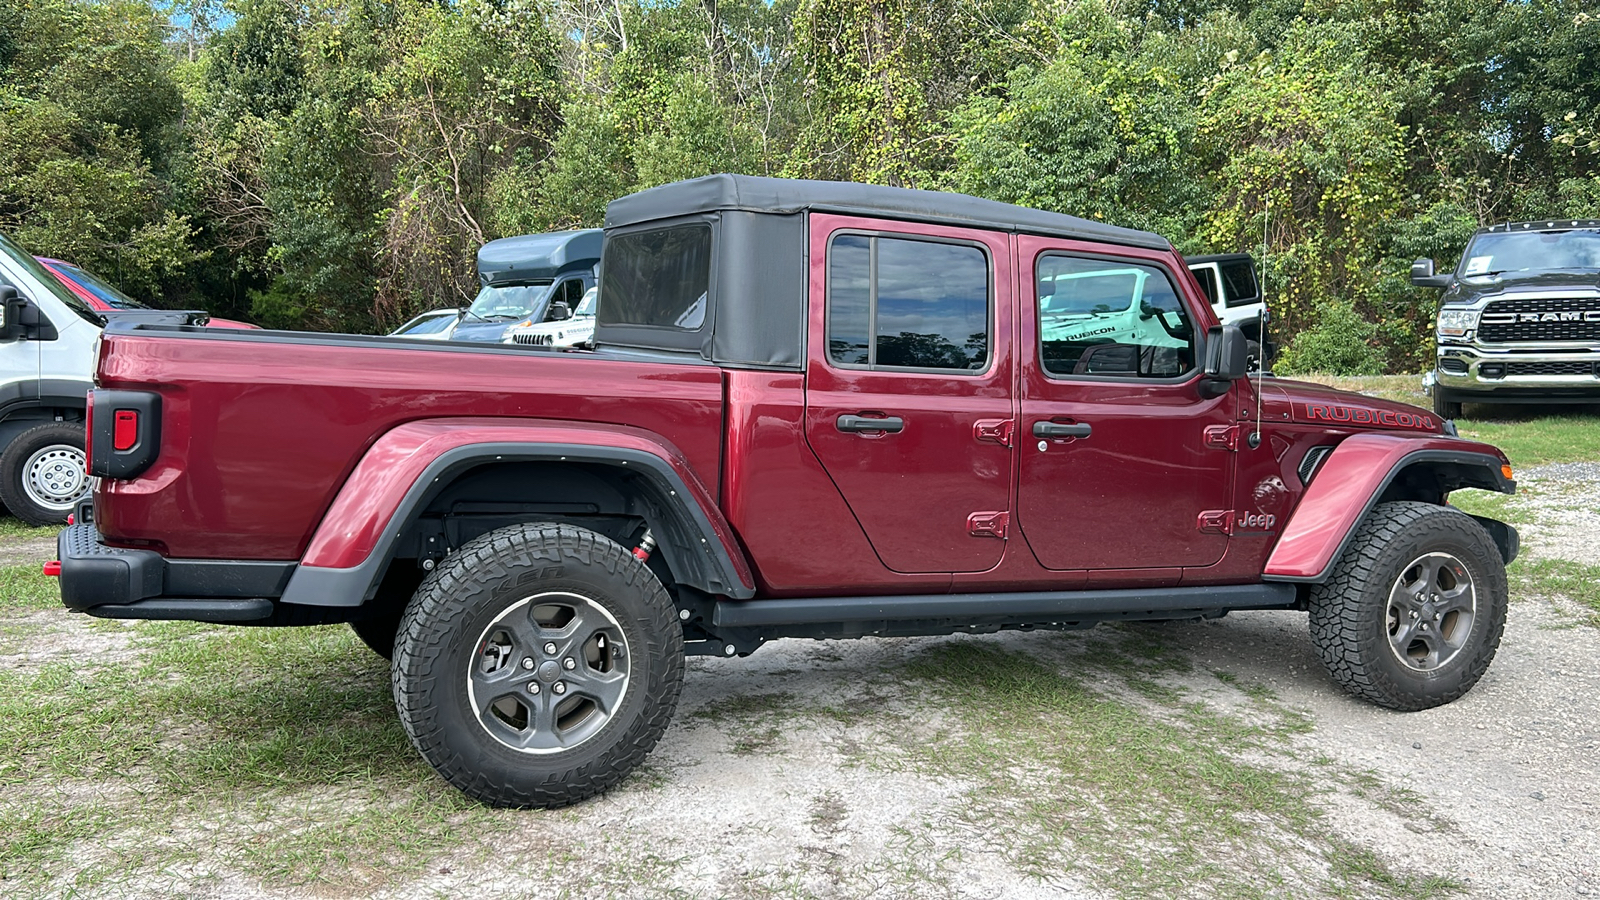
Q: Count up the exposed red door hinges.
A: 4